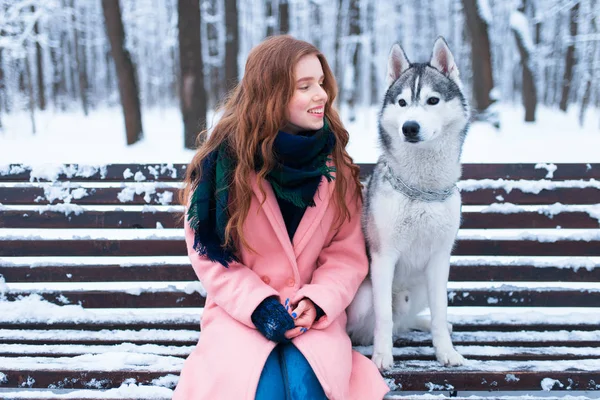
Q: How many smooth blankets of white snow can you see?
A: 1